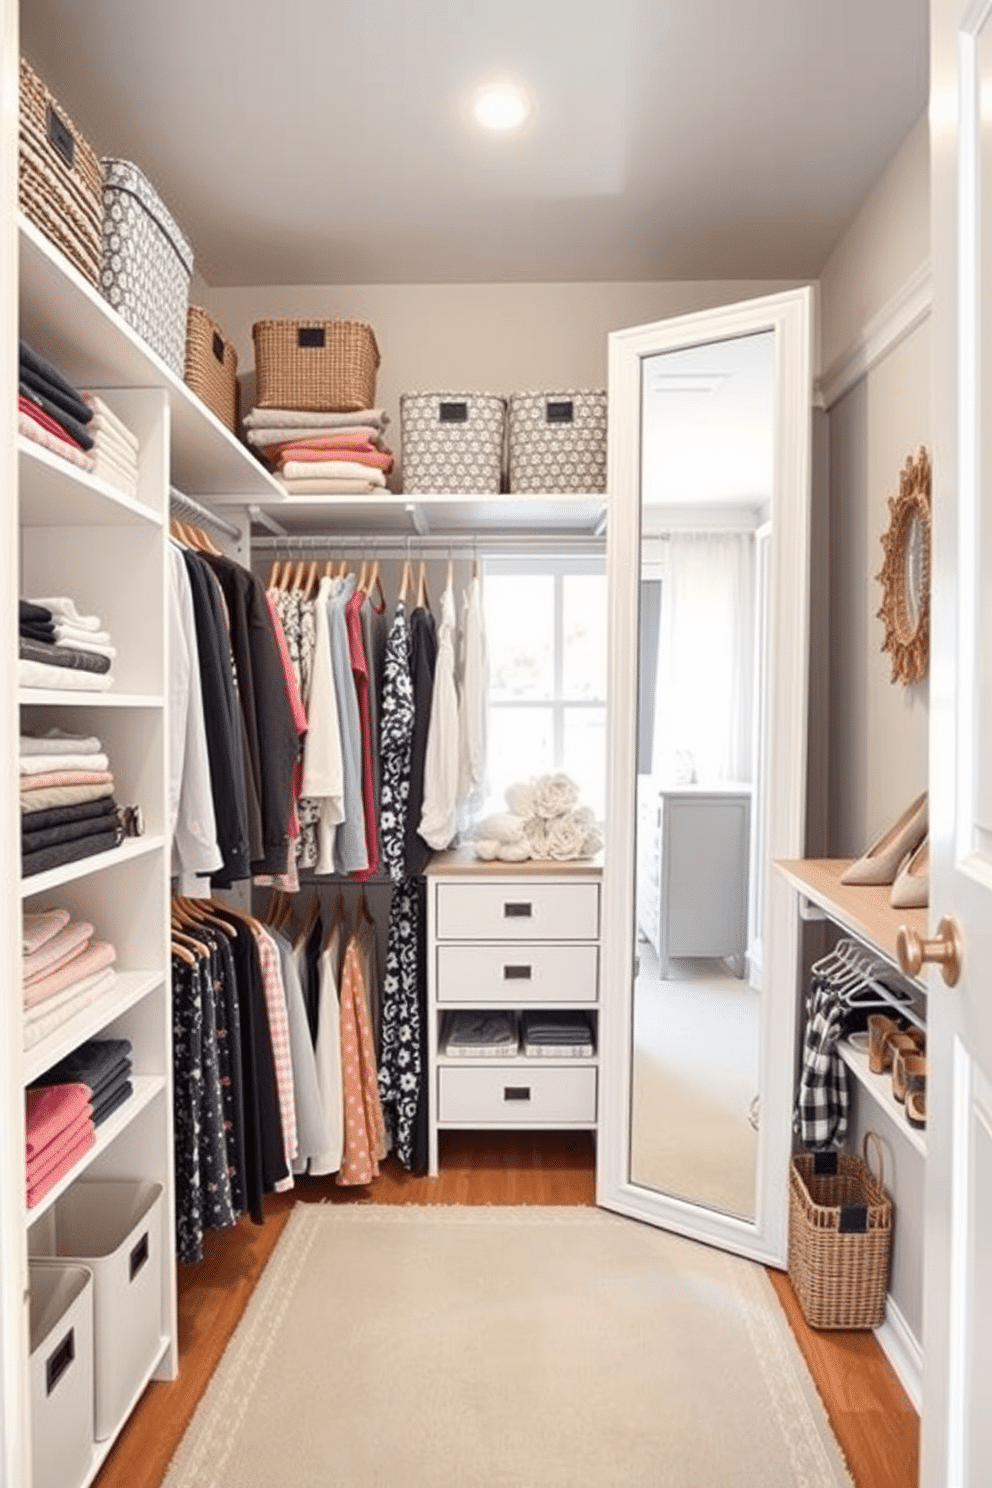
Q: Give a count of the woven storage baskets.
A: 4